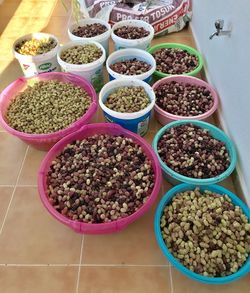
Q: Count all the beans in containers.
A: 12